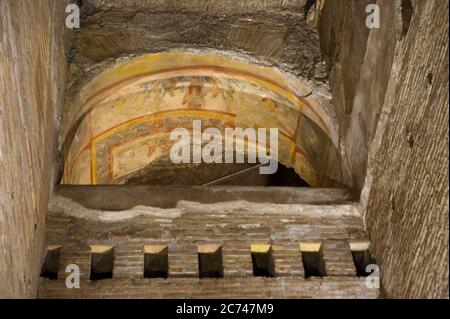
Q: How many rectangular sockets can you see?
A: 7